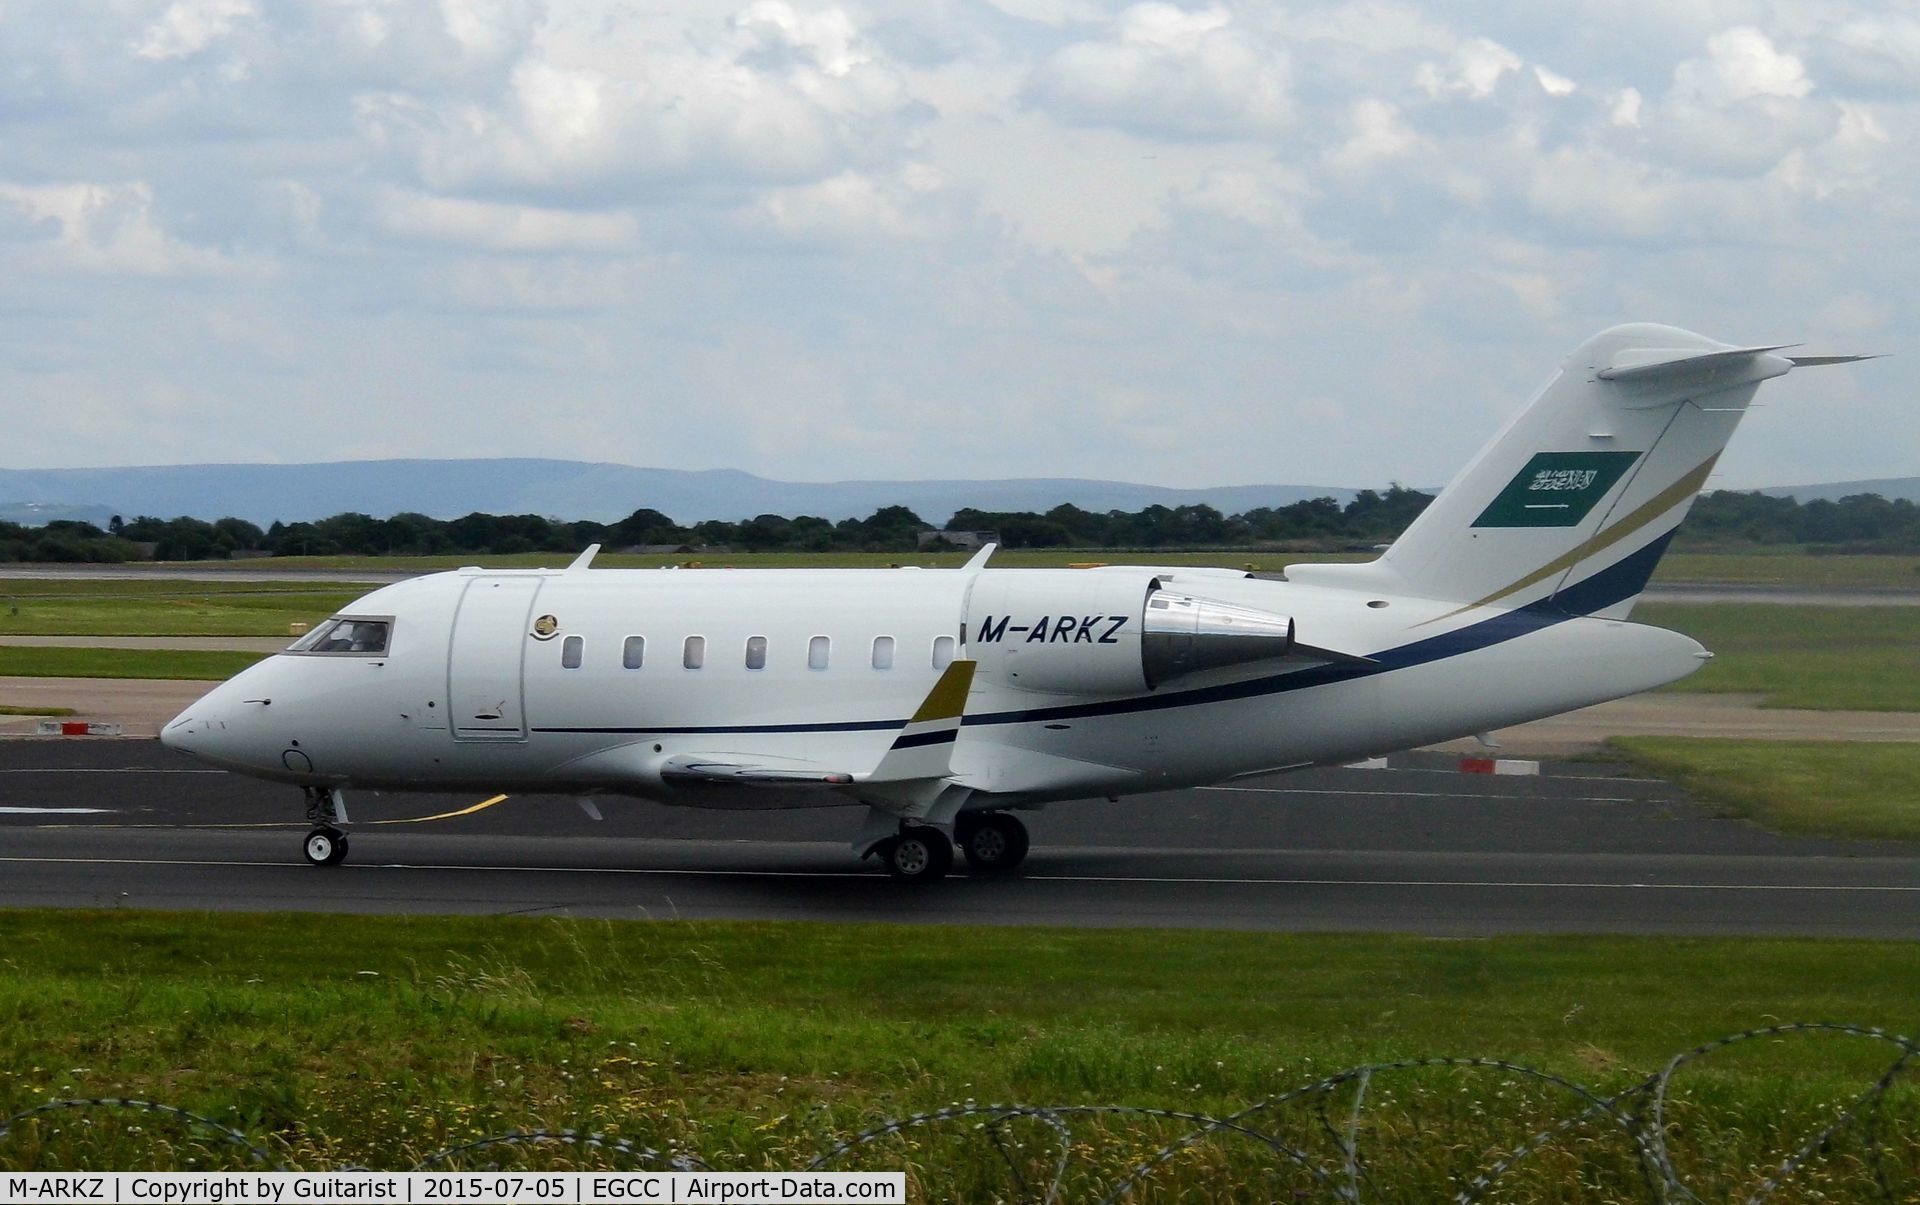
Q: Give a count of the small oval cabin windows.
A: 7